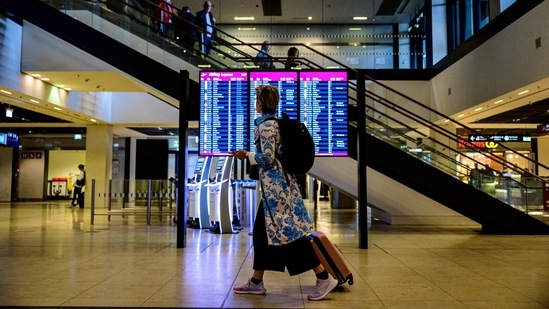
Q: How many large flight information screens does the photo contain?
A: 3